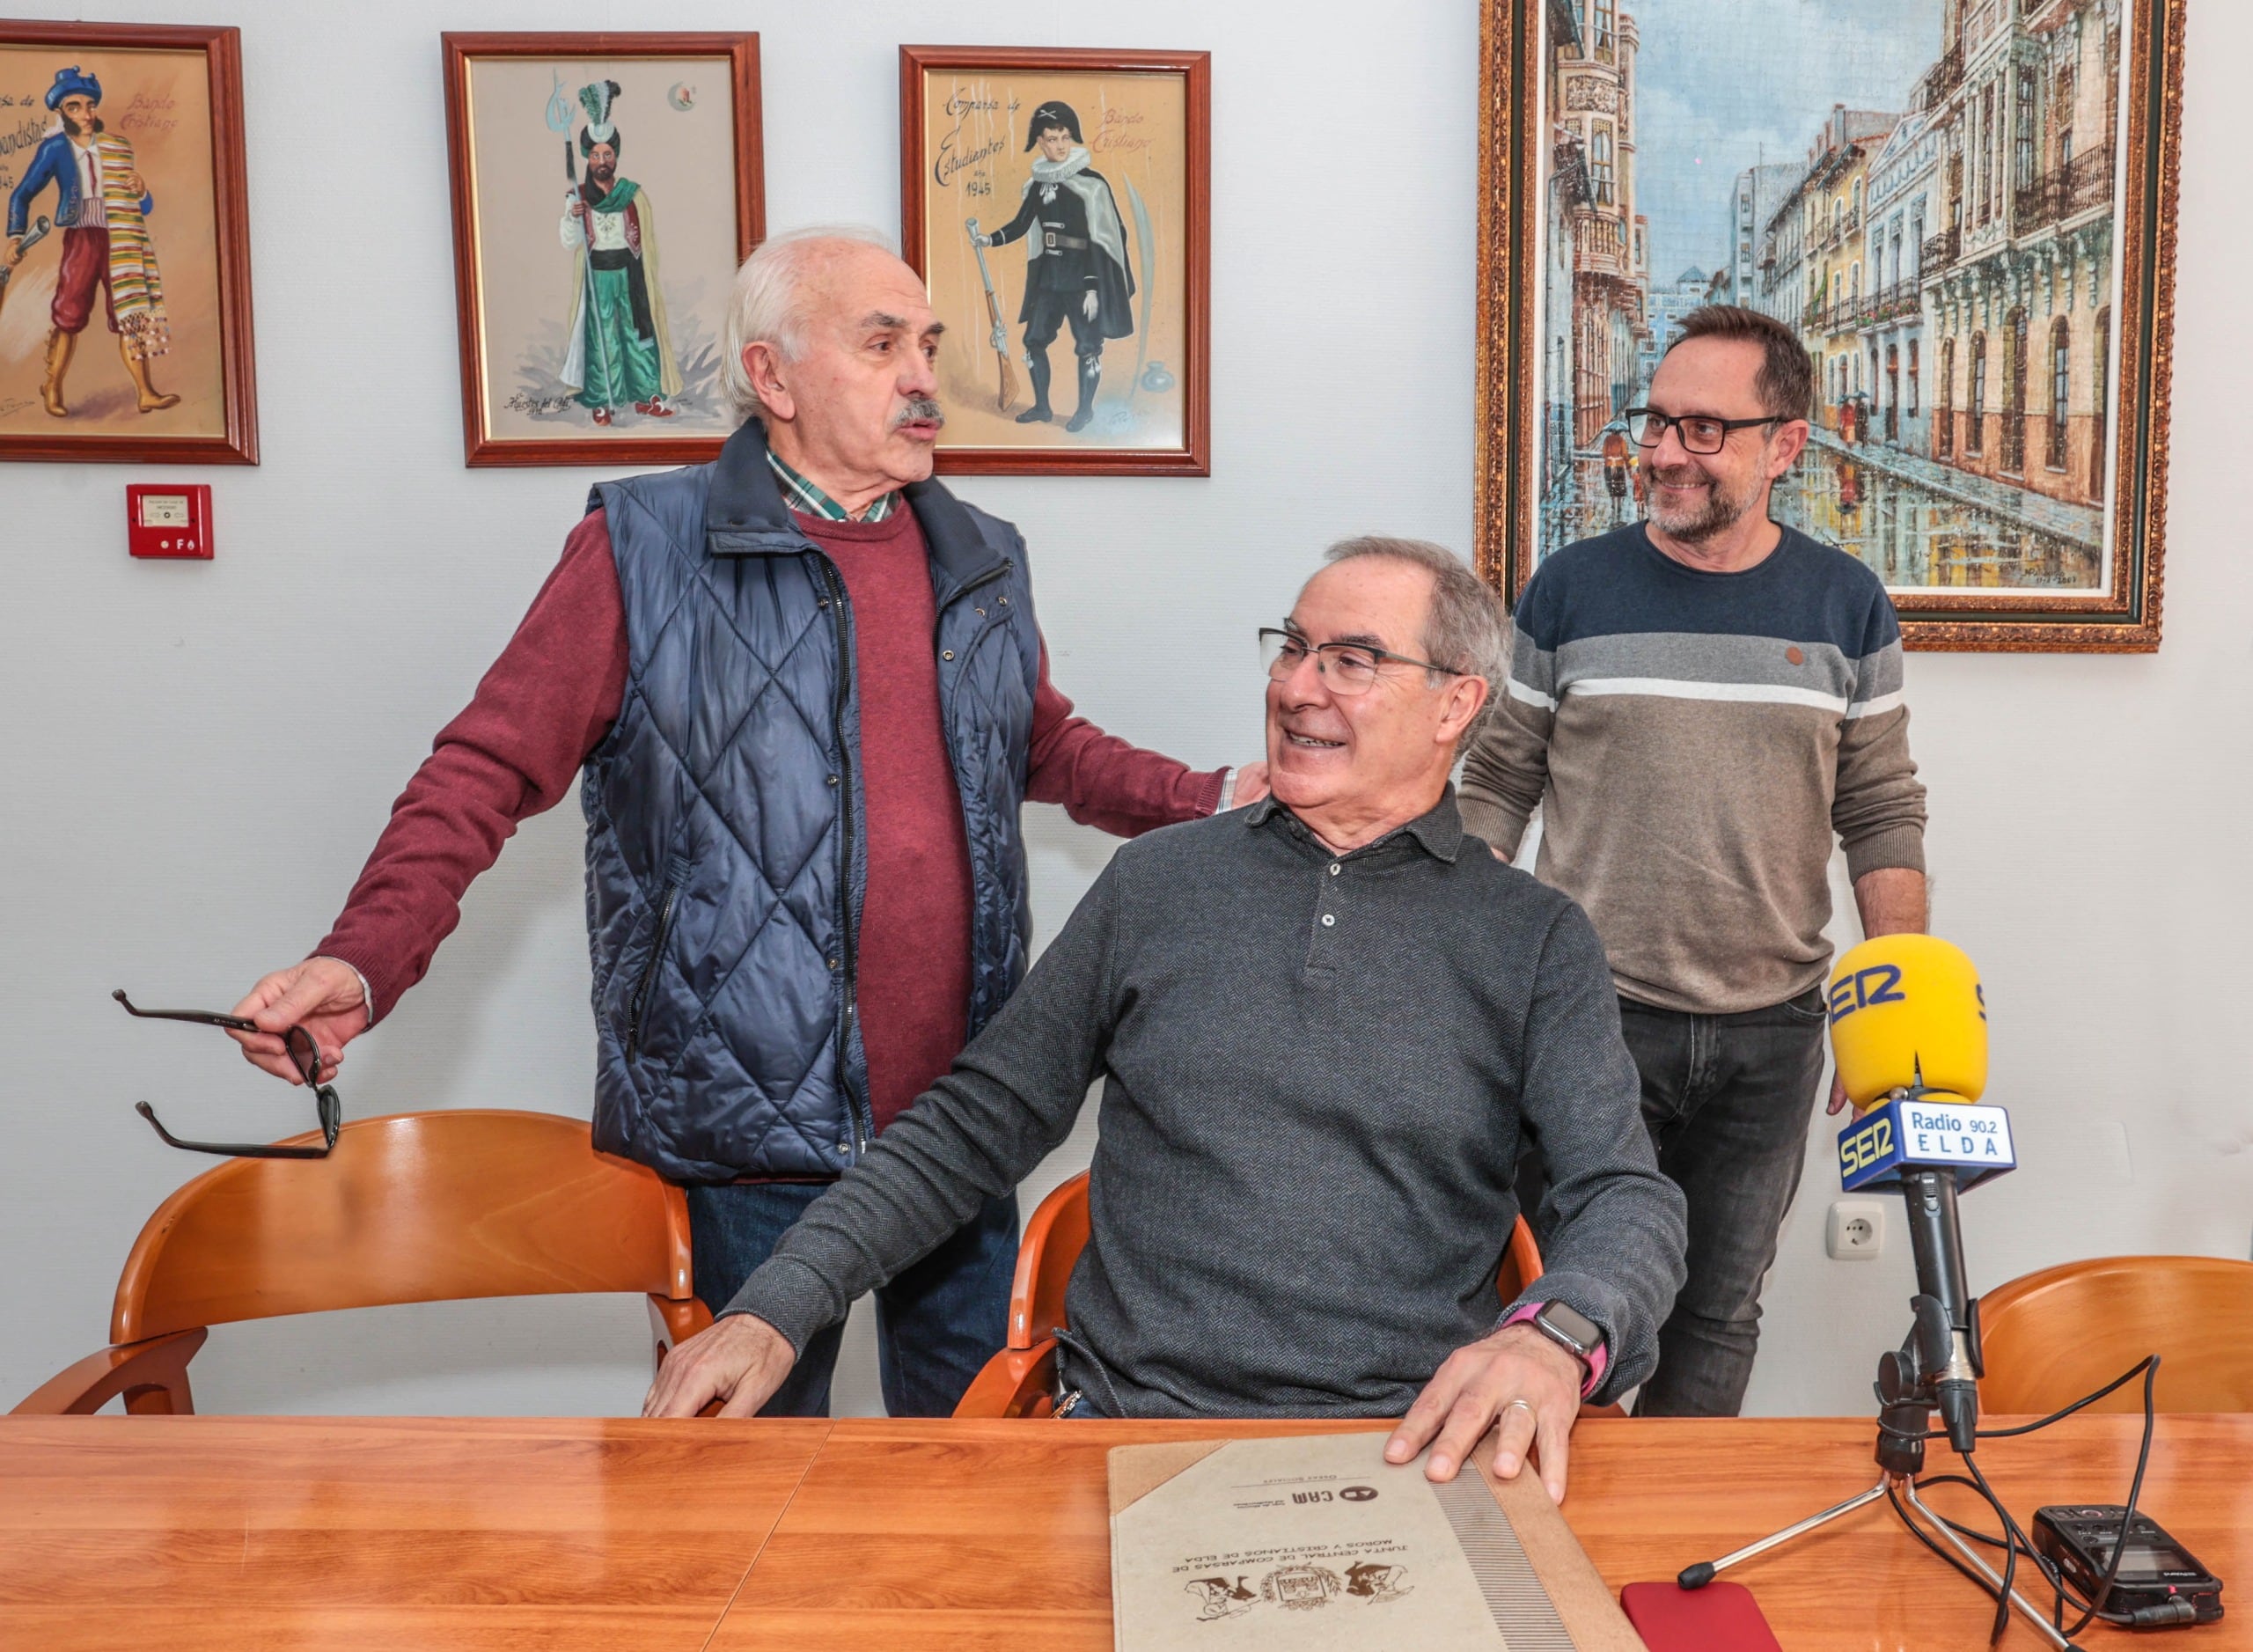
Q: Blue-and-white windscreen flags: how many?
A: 1